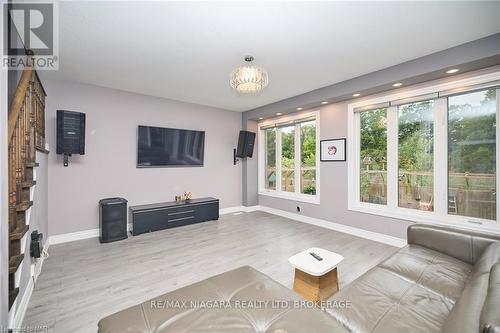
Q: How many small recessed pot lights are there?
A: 7